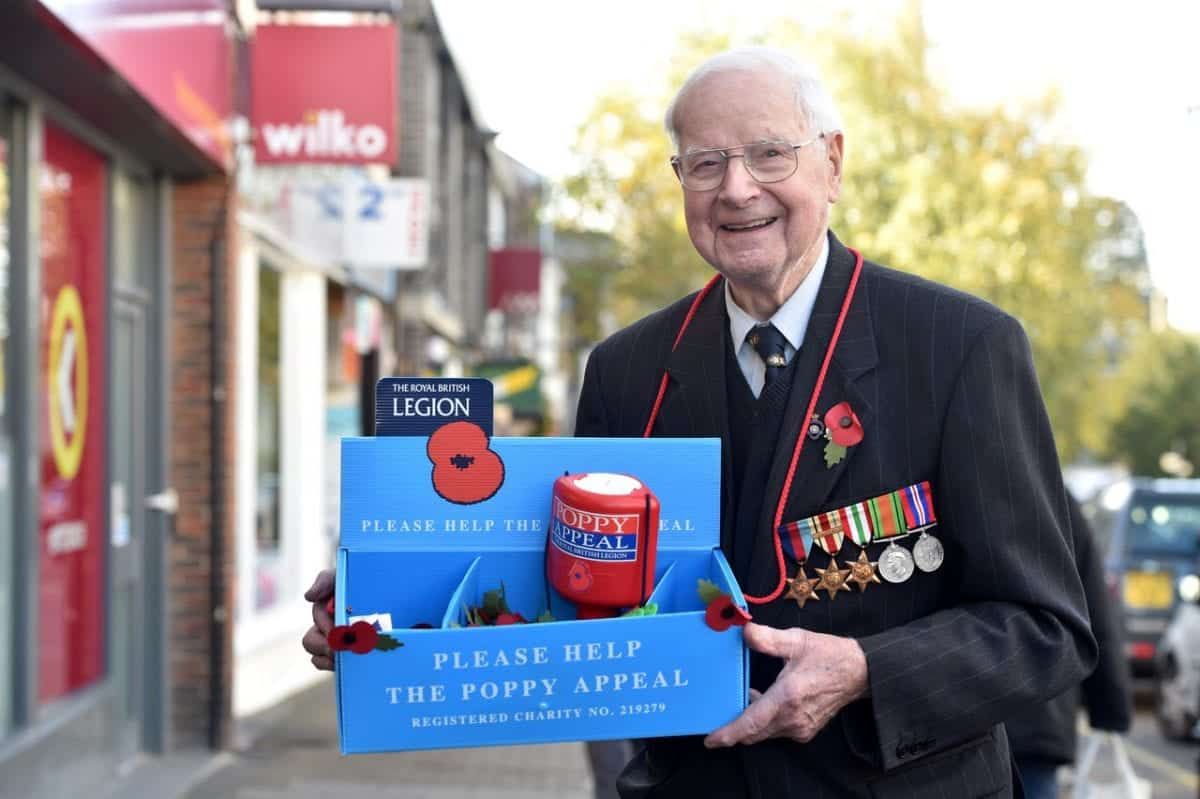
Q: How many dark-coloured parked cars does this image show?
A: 1